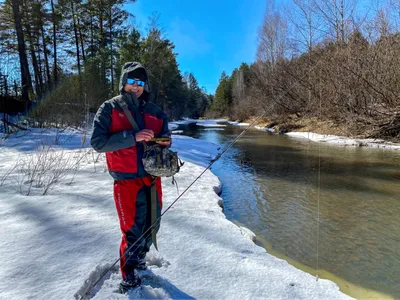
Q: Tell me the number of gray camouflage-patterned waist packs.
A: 1